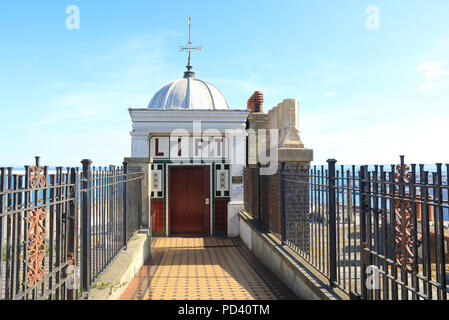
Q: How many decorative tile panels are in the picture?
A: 2